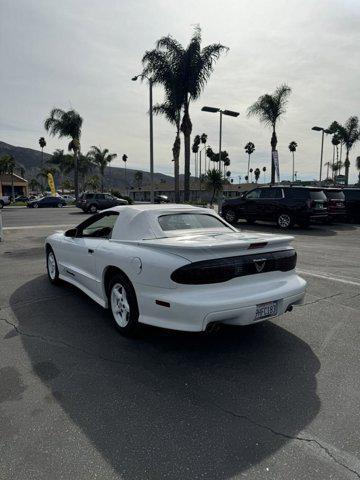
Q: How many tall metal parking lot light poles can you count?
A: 3